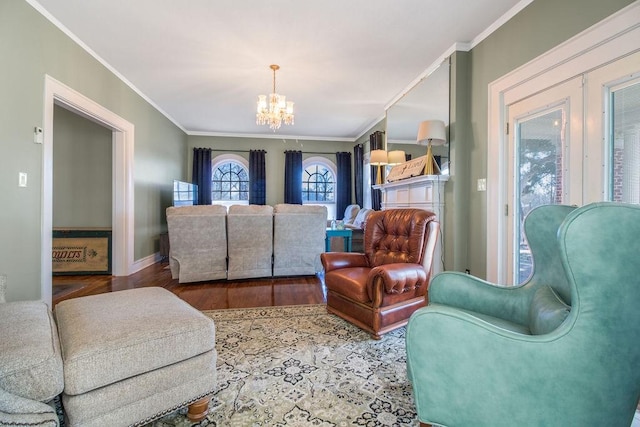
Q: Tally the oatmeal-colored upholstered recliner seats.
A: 3